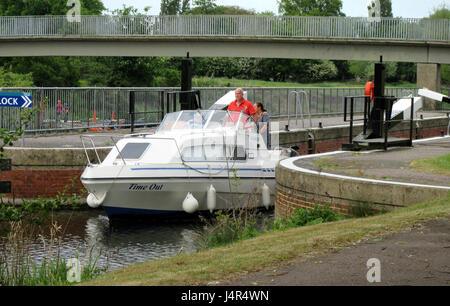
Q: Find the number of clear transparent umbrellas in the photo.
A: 0